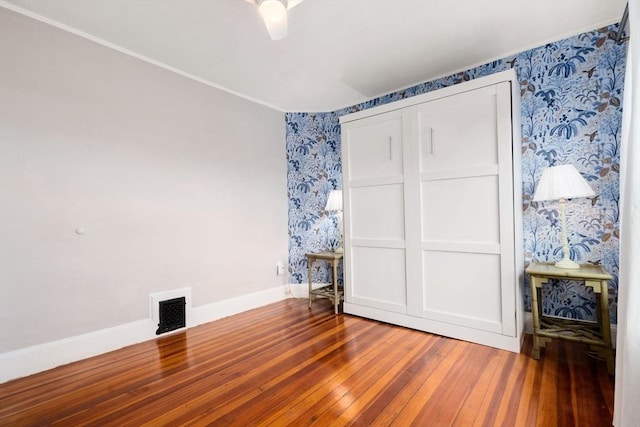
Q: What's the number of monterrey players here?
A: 0